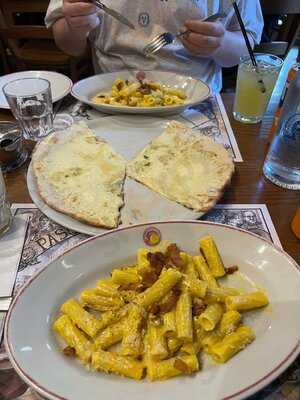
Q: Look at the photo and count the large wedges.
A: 2